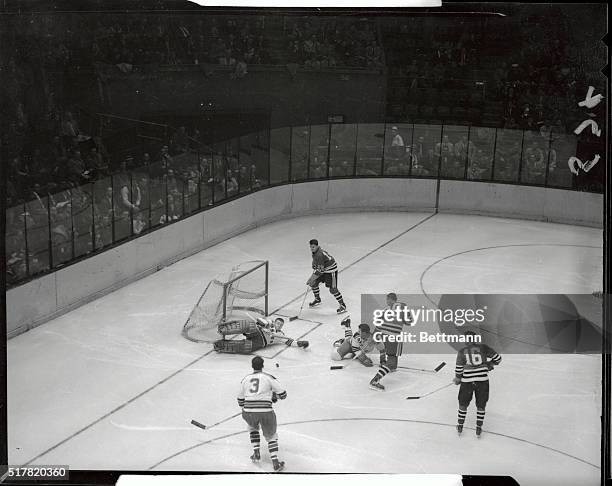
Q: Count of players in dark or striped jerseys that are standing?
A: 3